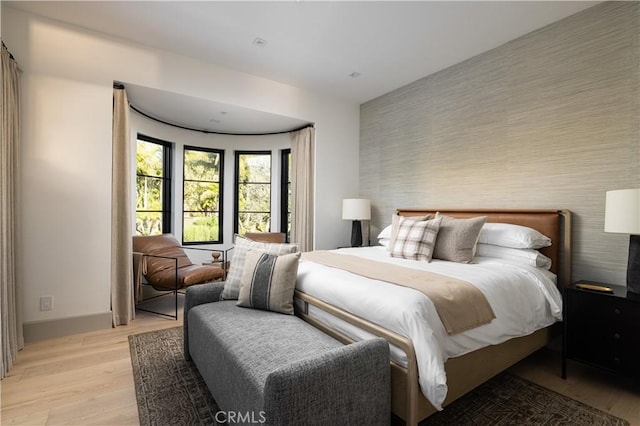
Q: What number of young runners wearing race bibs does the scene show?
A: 0